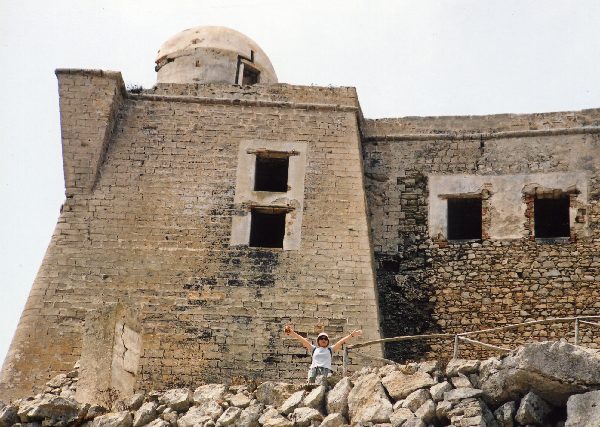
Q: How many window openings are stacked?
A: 2